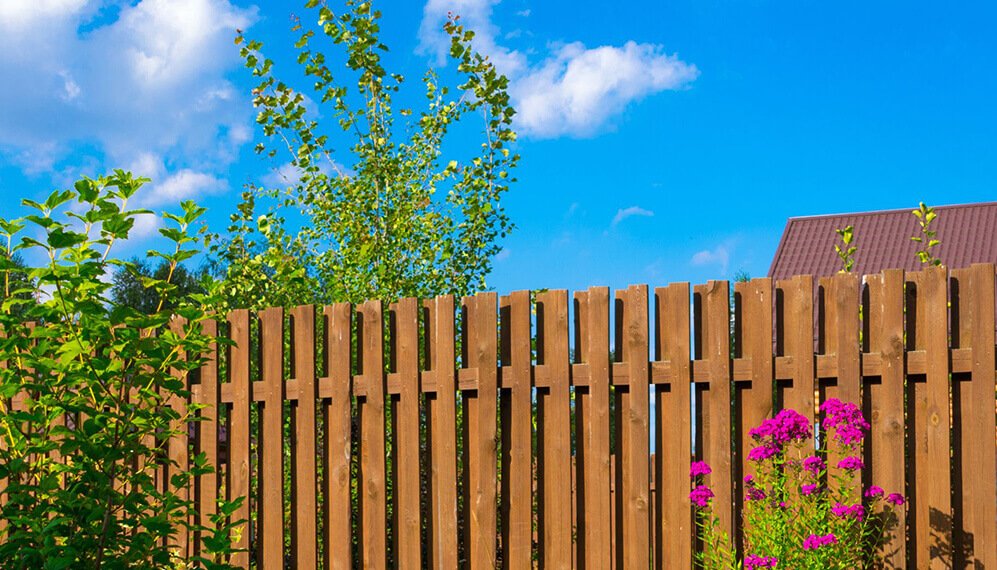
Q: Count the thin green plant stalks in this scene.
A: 2